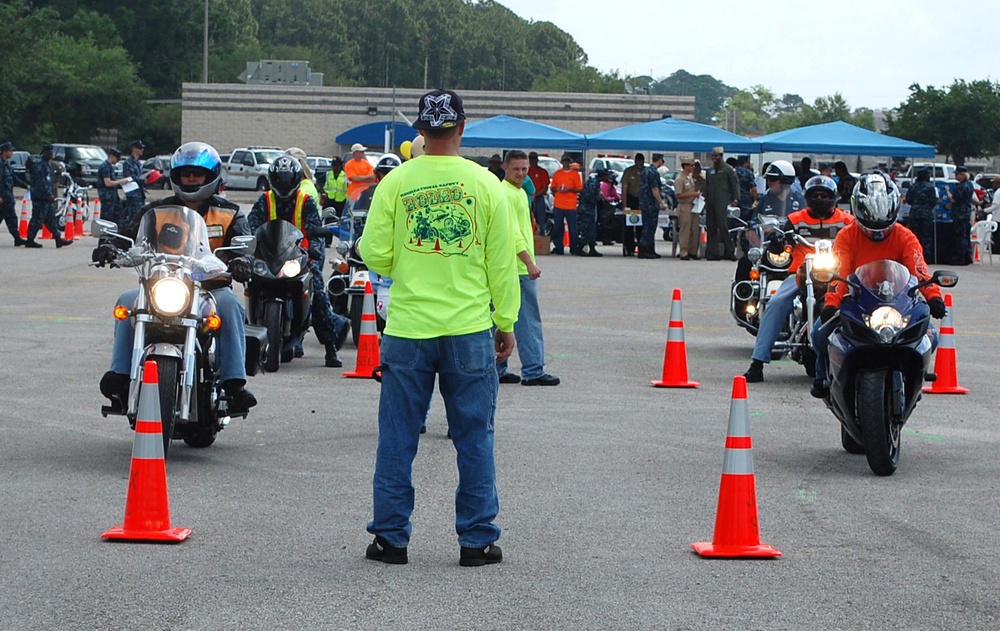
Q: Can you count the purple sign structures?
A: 0